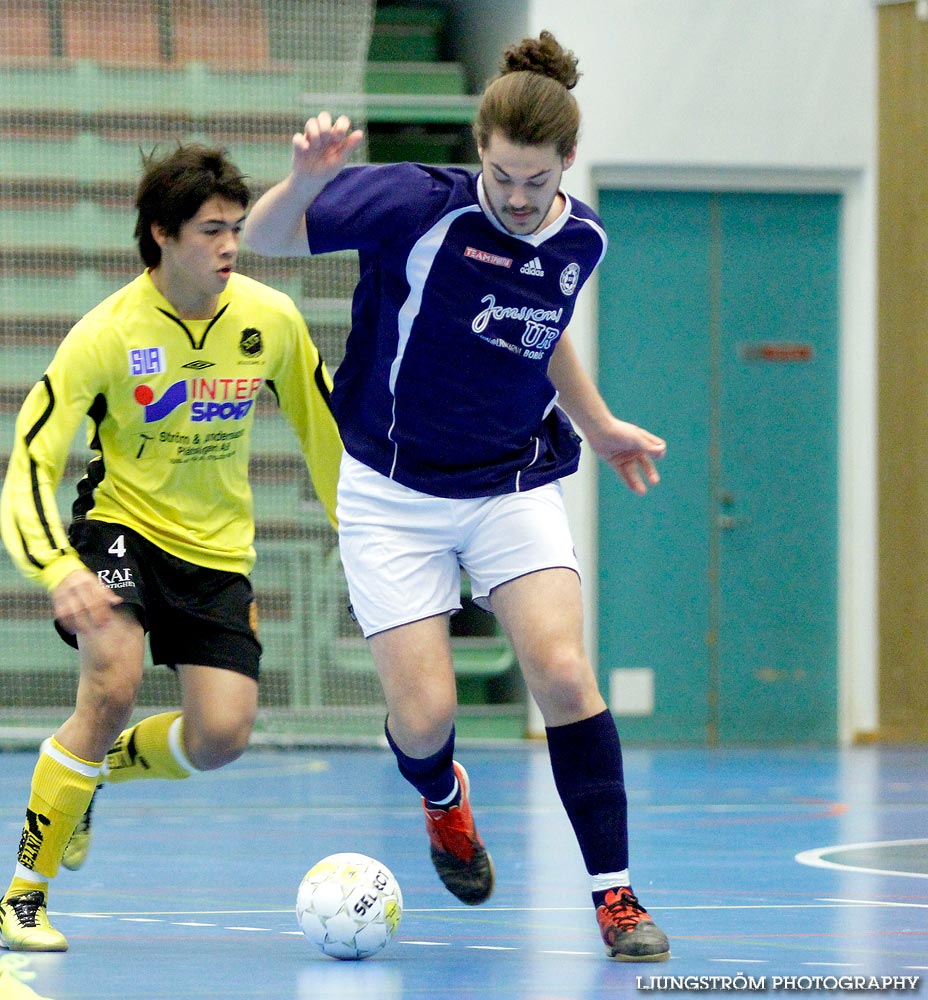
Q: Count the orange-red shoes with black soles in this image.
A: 2